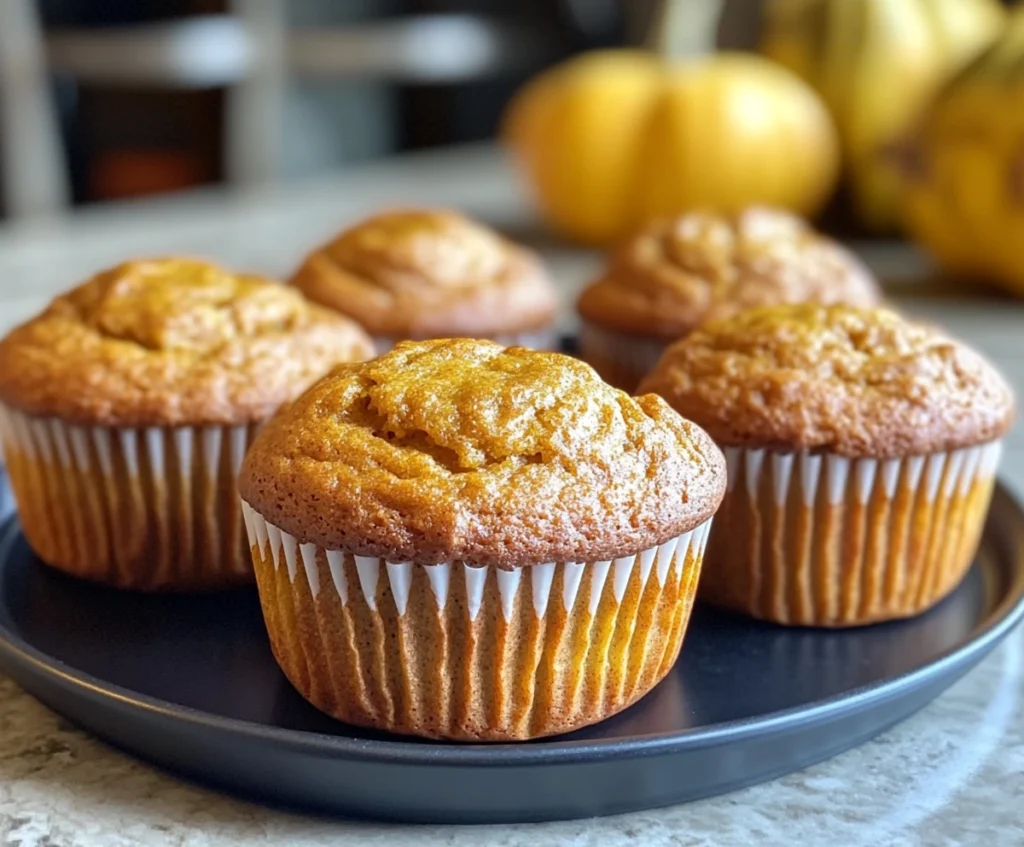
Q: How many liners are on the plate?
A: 5